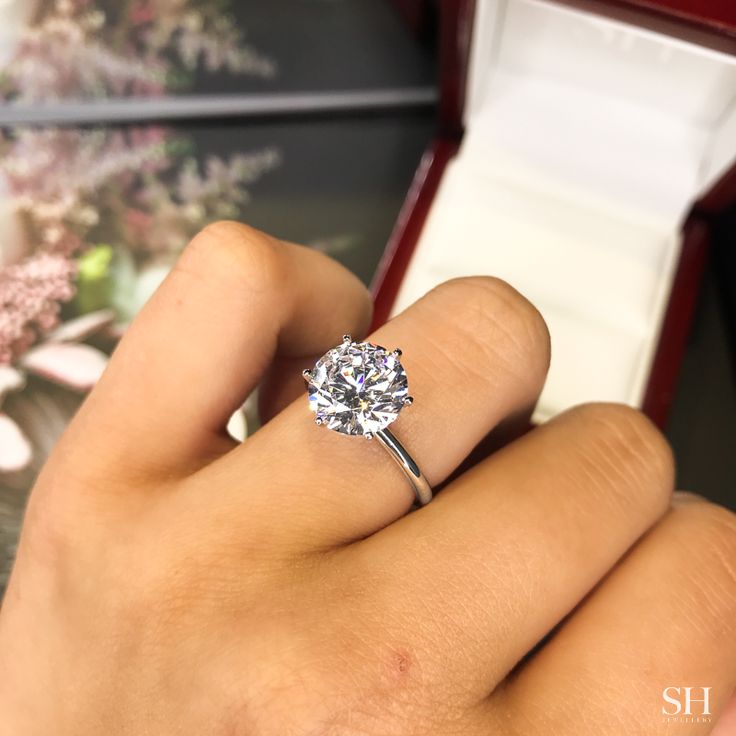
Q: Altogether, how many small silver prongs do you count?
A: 6